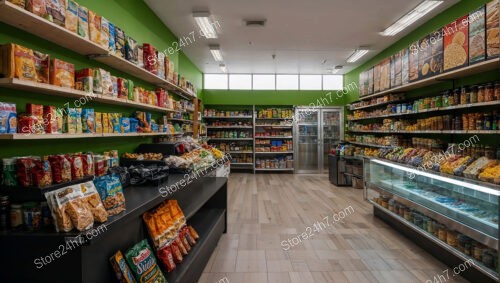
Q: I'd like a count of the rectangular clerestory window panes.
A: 6